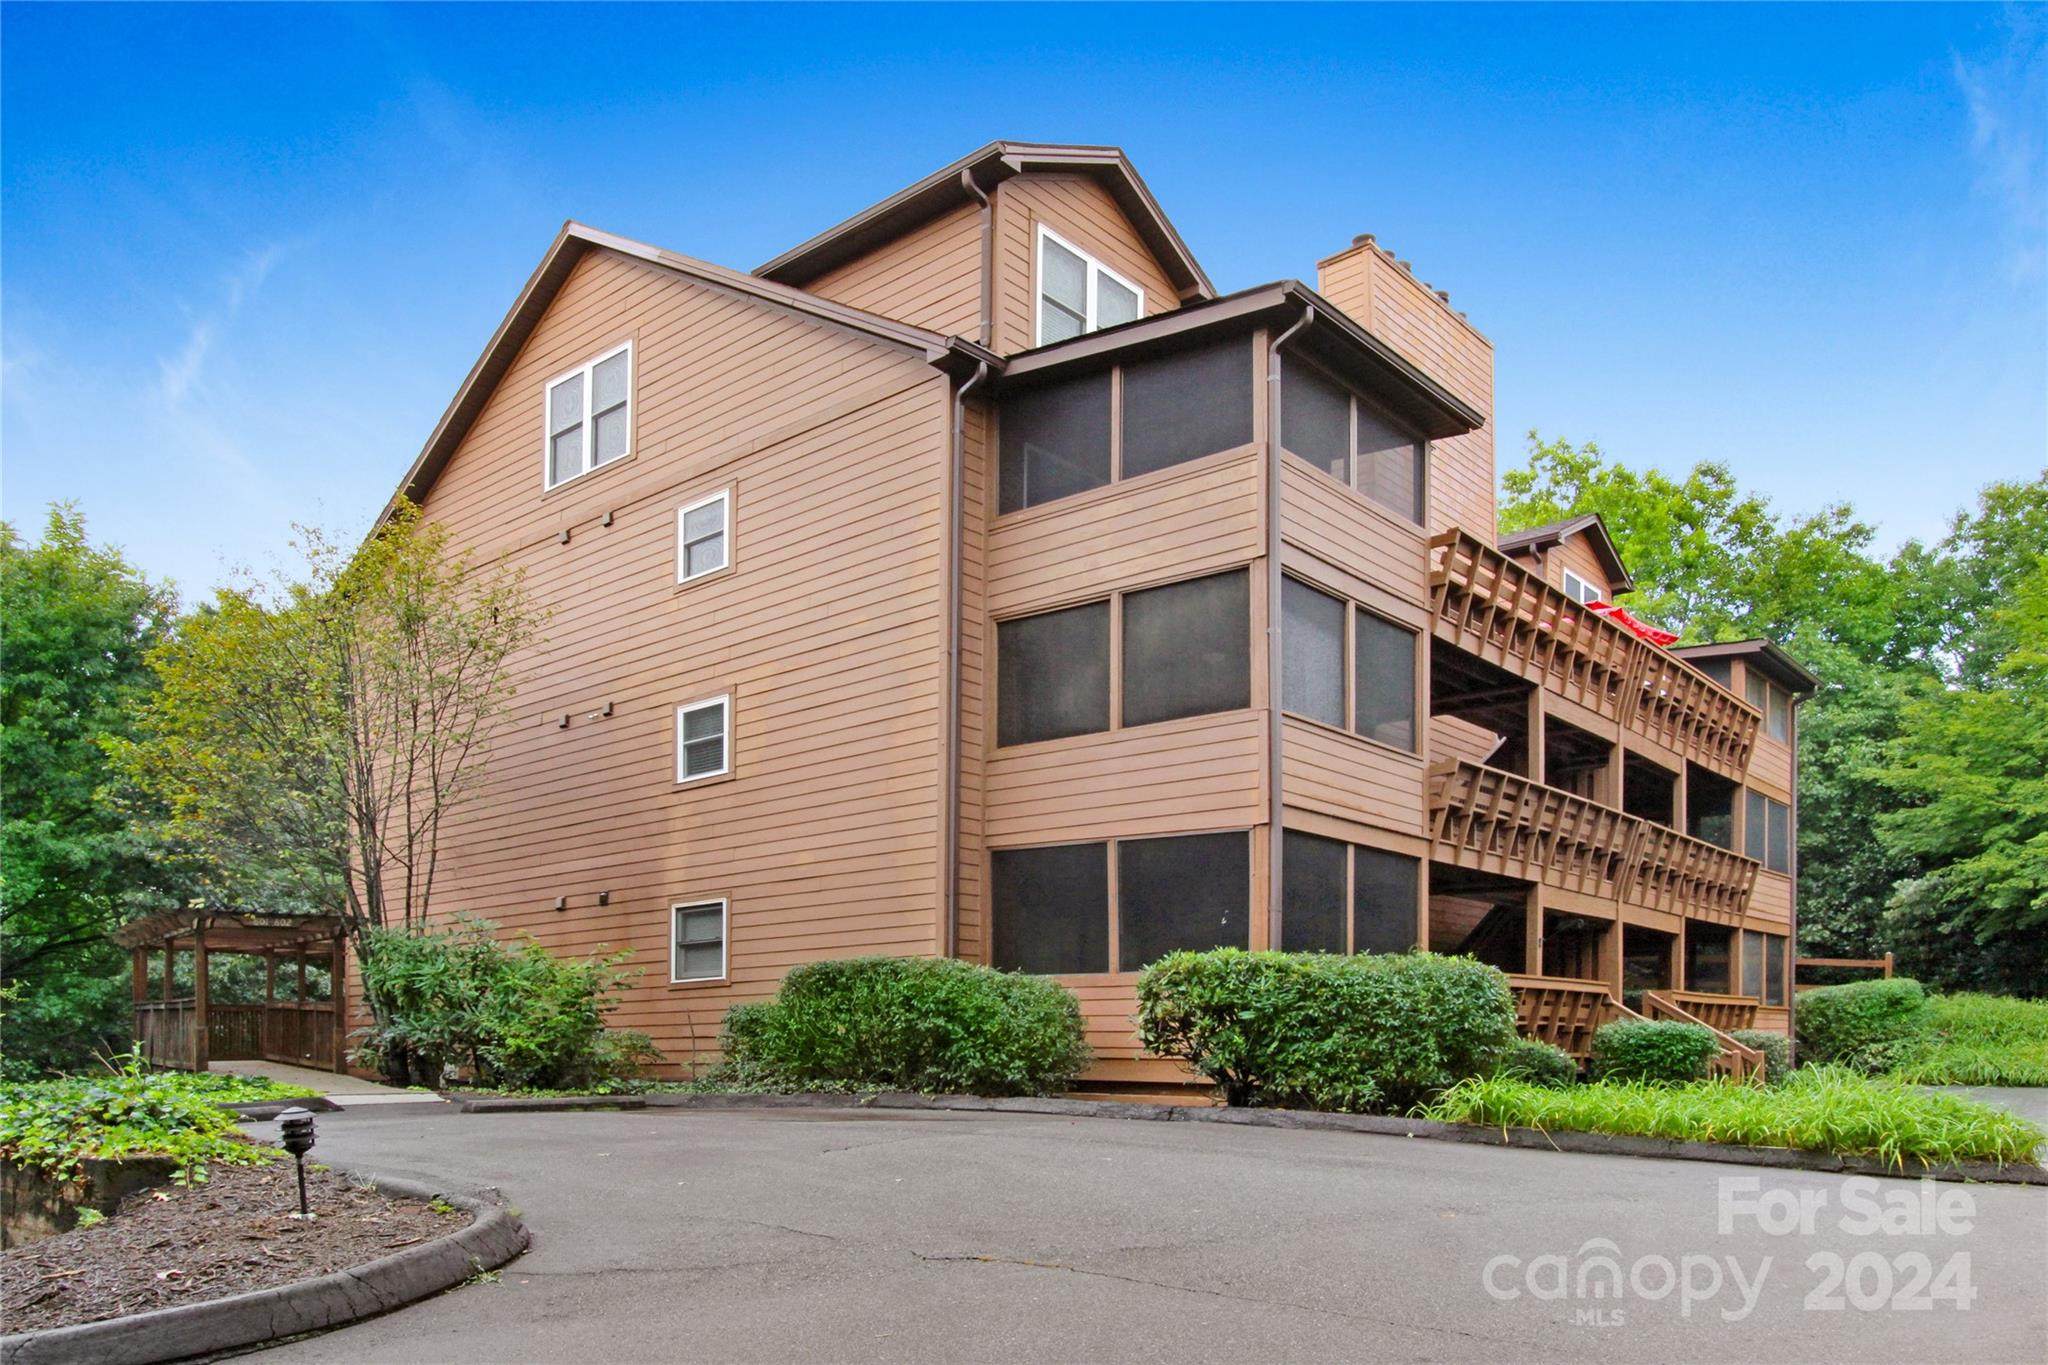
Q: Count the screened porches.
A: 6